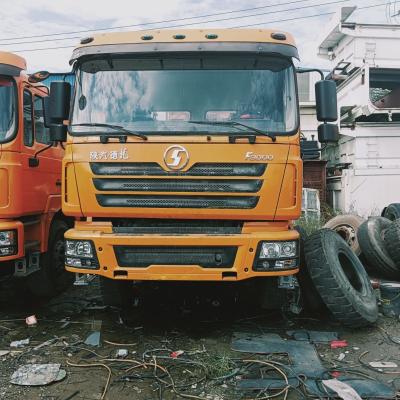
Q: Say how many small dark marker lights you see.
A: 5